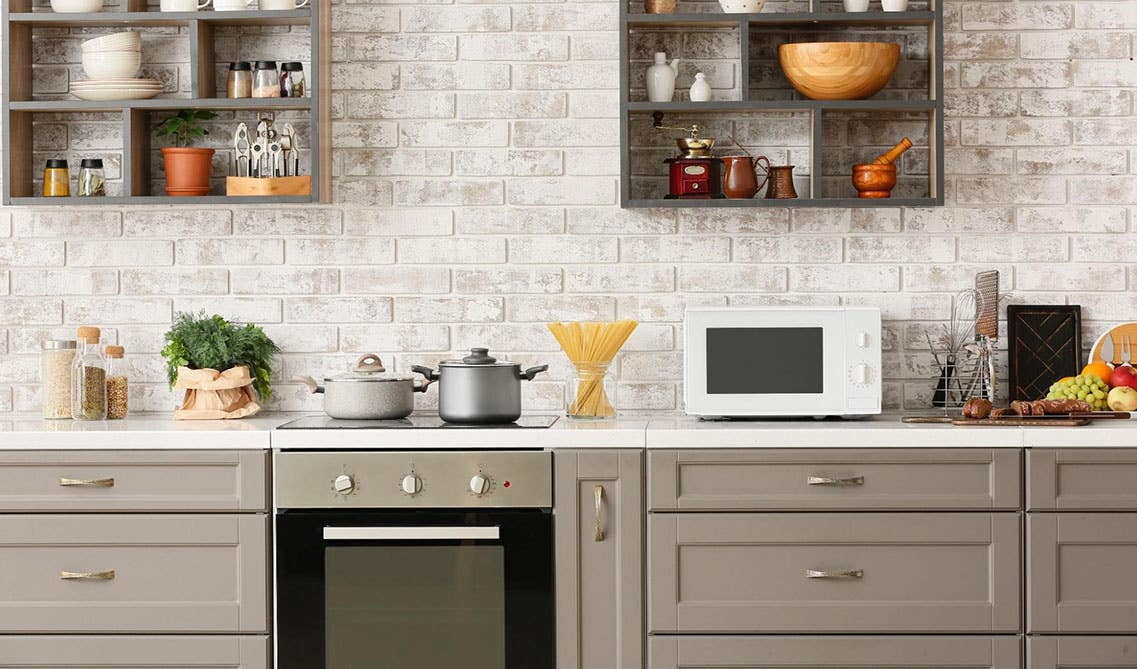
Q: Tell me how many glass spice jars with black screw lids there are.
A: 5